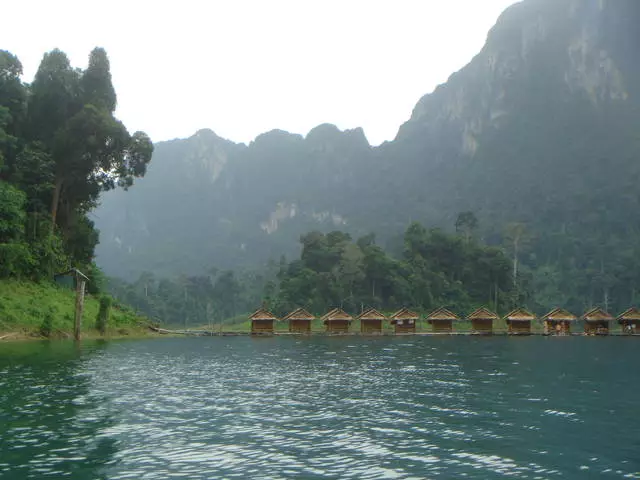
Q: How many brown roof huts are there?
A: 11